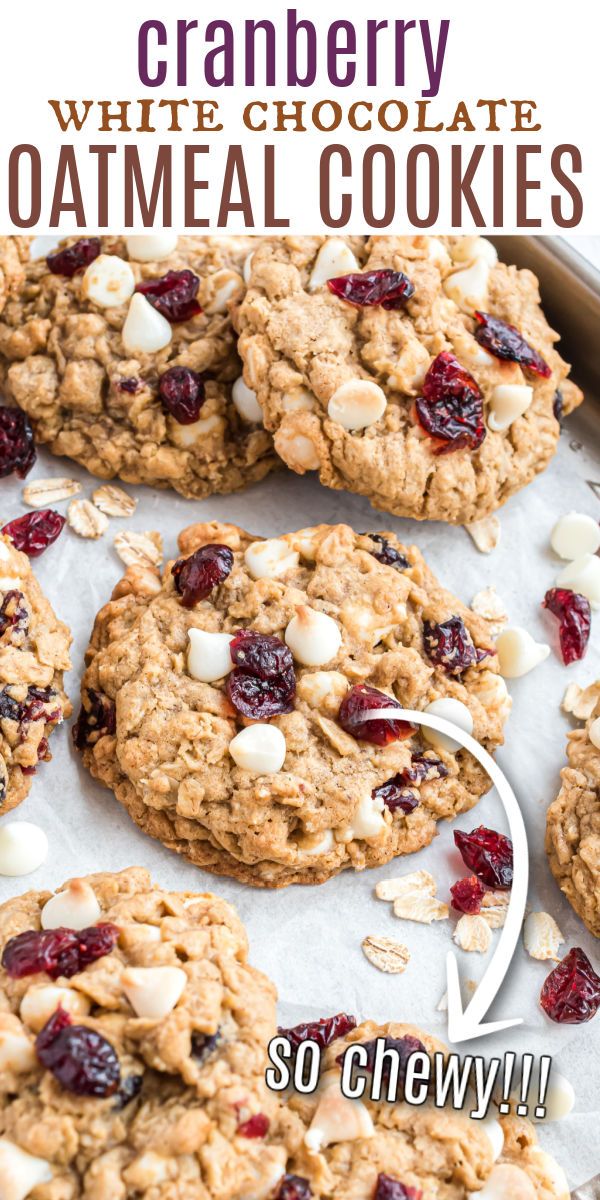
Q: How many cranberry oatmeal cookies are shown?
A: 7